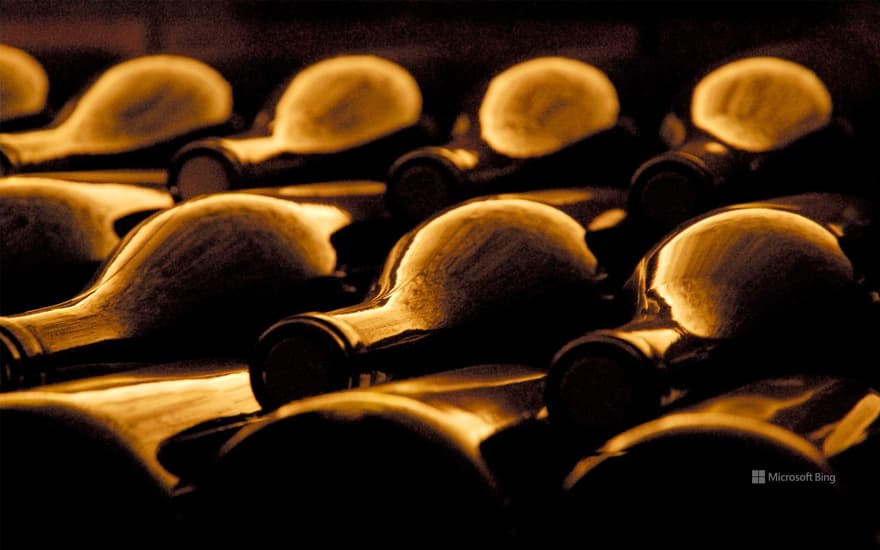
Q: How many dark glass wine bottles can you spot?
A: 12